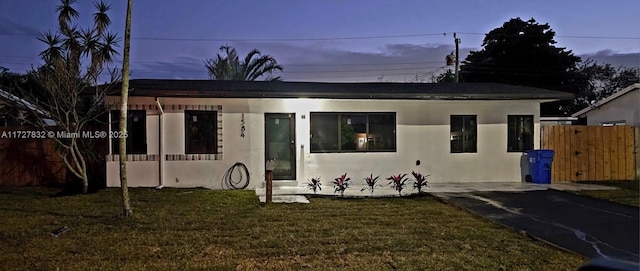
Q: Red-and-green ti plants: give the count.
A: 5